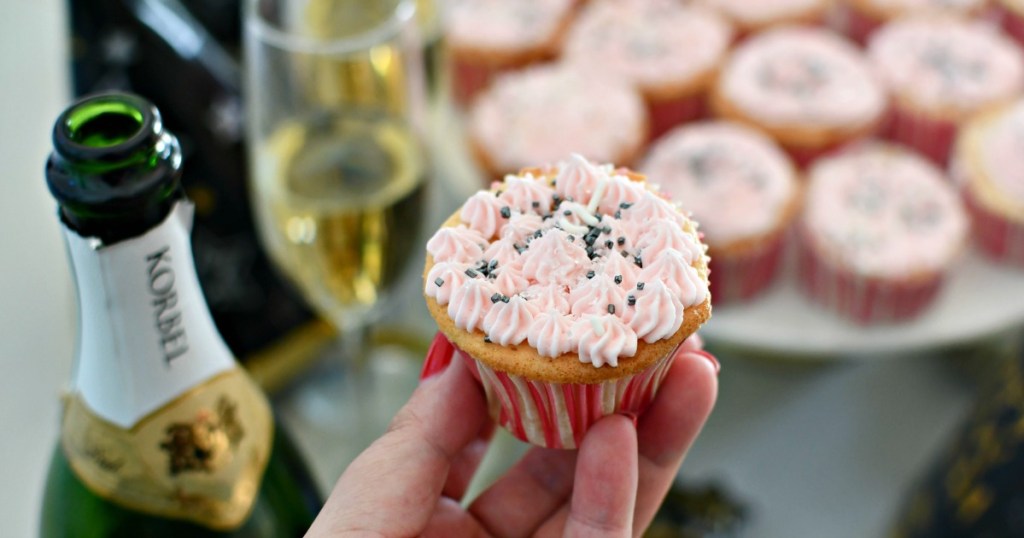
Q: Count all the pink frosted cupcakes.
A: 12